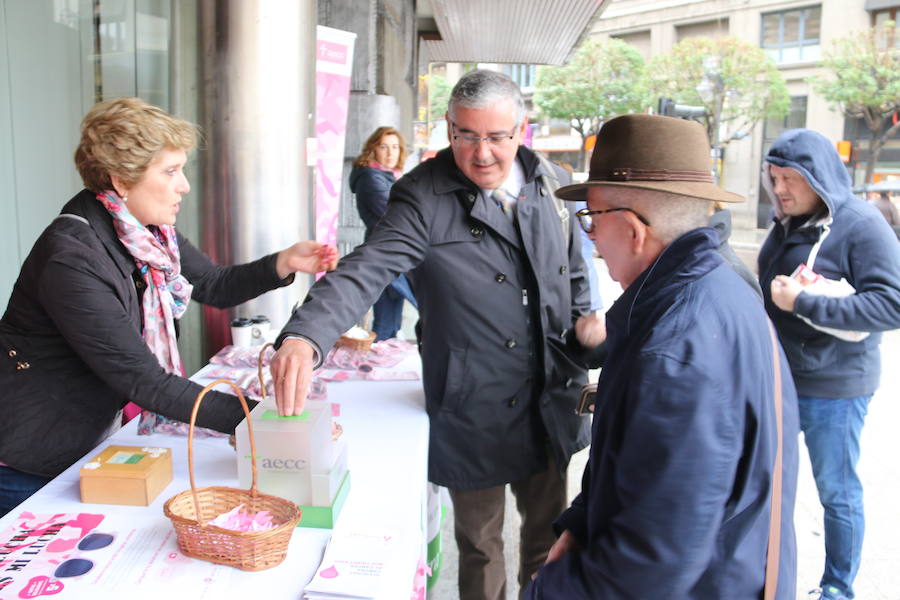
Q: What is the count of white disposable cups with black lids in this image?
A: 2